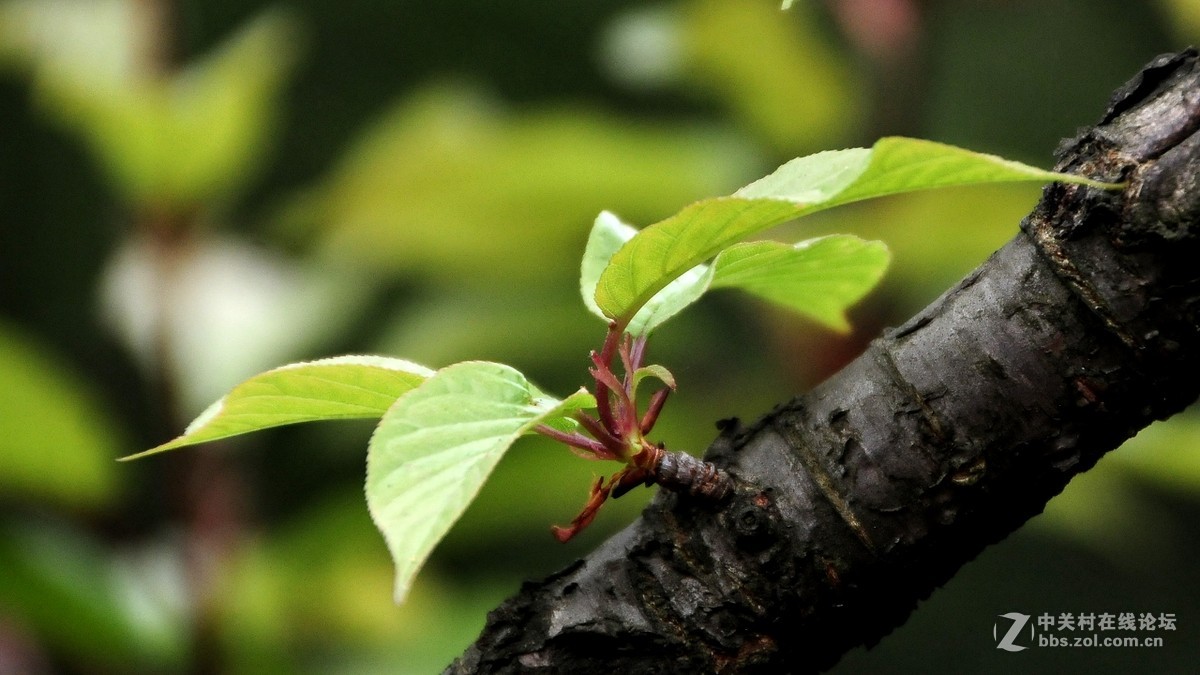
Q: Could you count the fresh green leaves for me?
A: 4